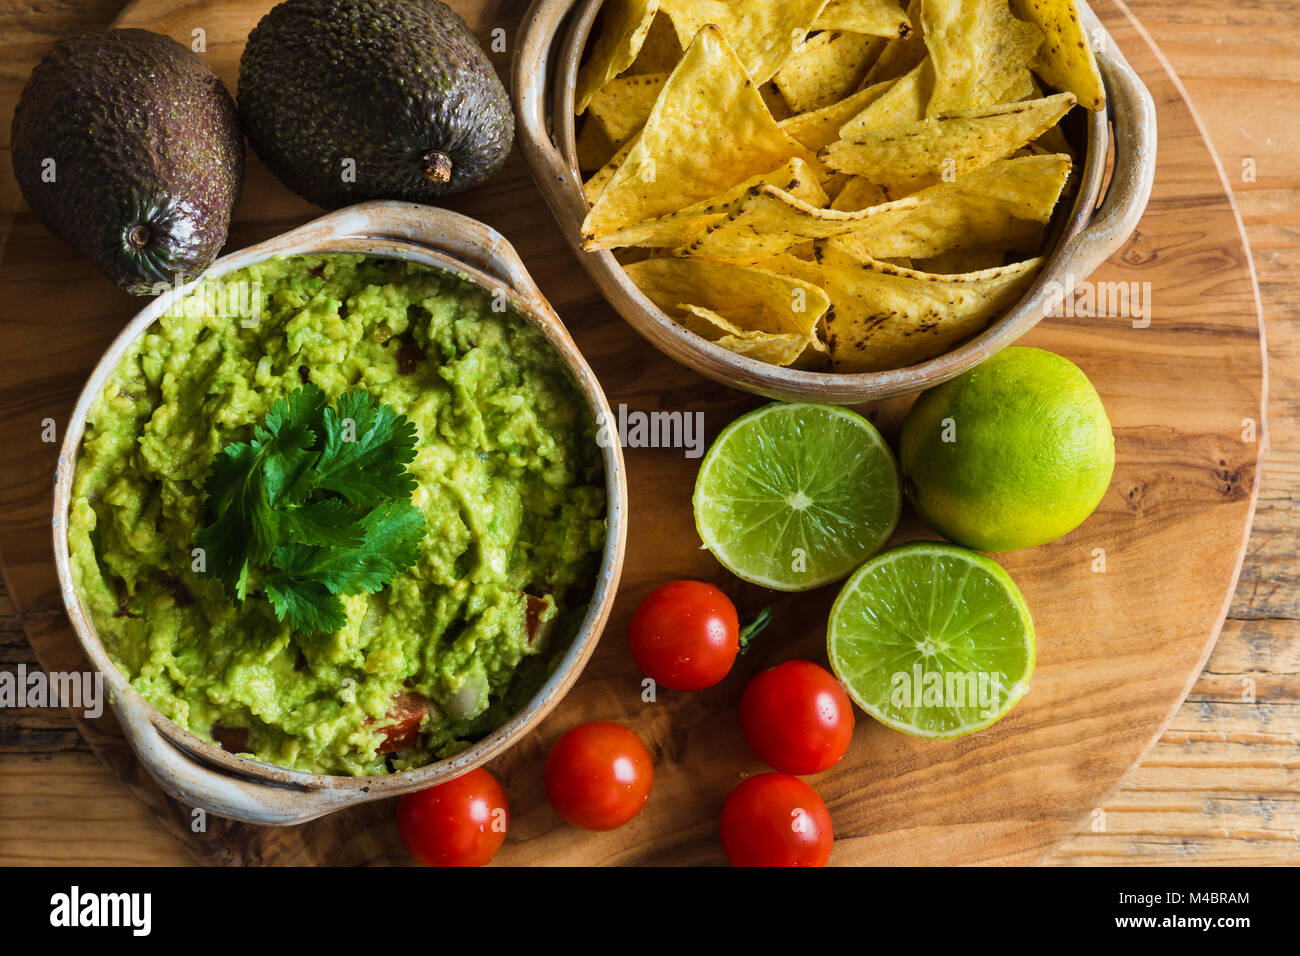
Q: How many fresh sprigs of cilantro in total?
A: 1